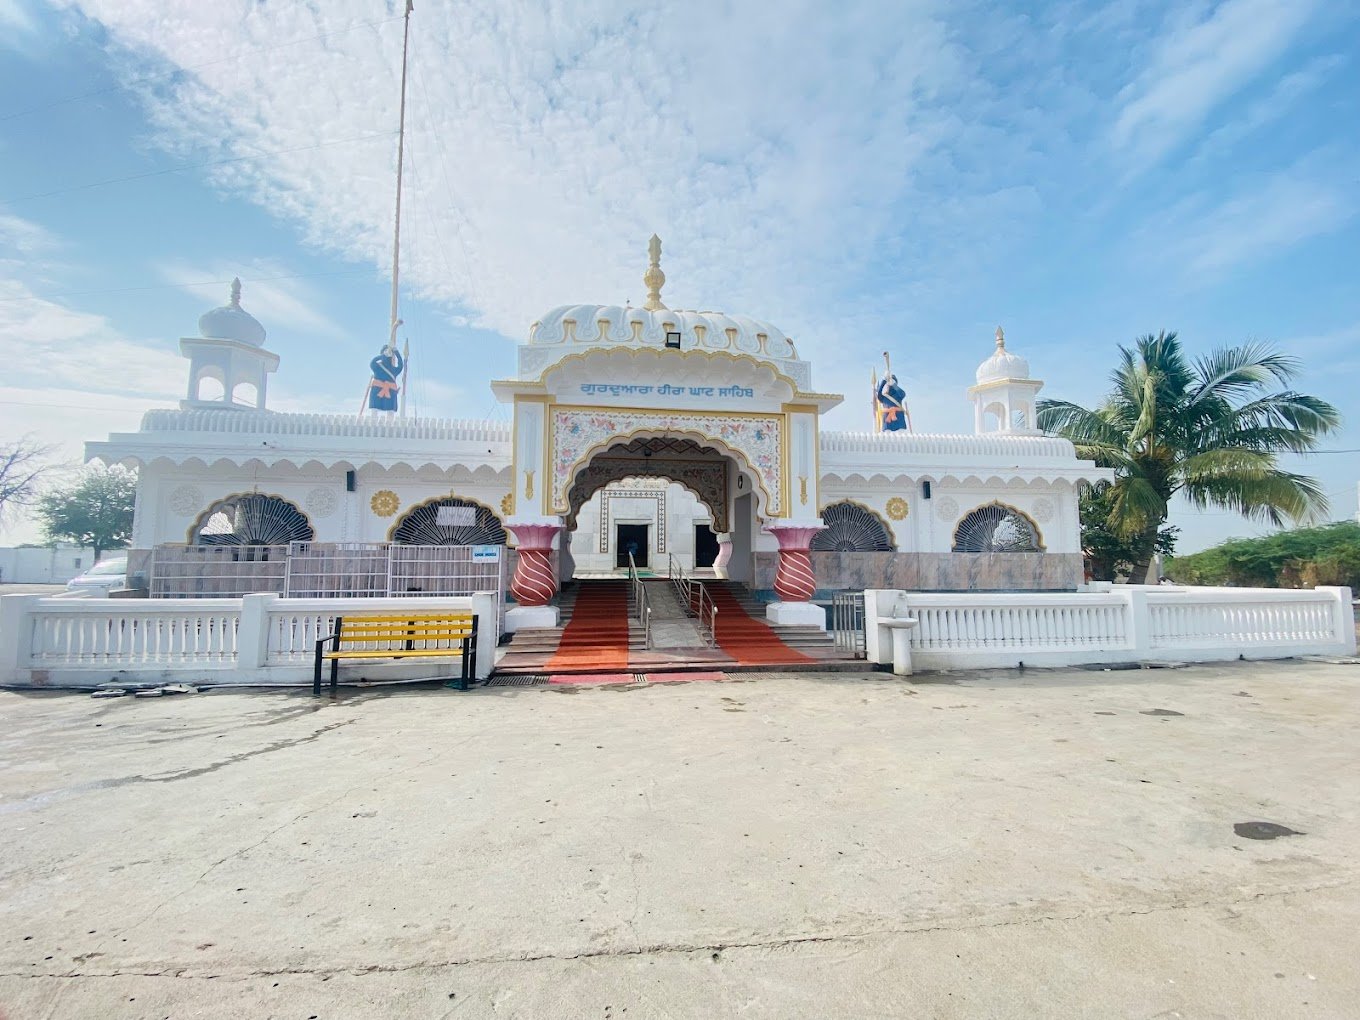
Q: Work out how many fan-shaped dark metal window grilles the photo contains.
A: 4